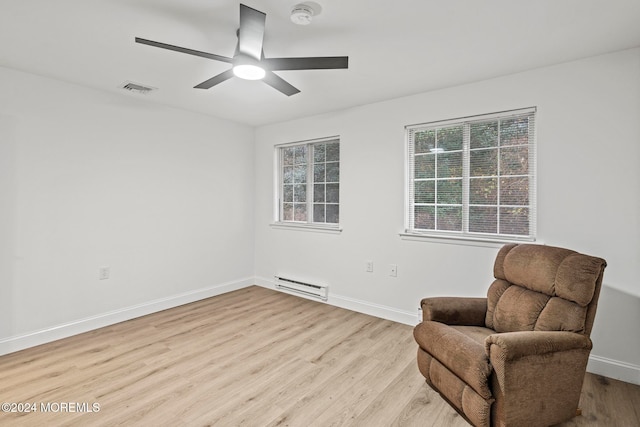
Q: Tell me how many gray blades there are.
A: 5